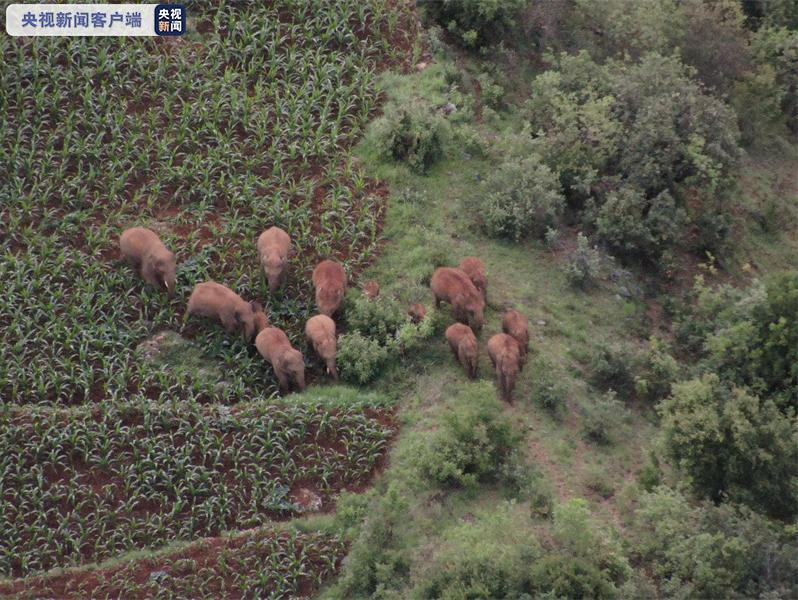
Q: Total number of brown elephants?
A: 14